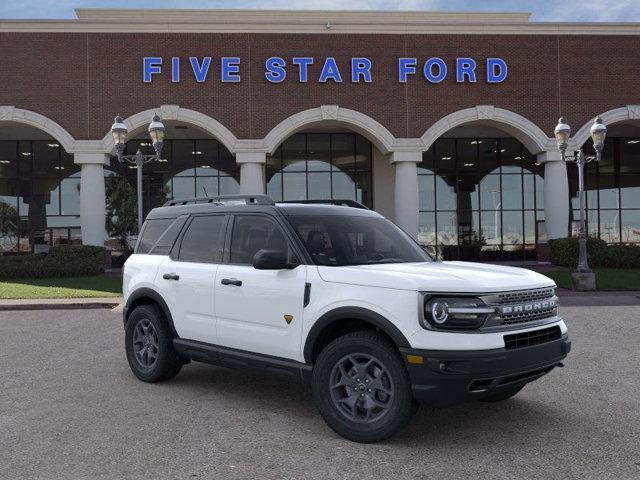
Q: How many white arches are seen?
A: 5